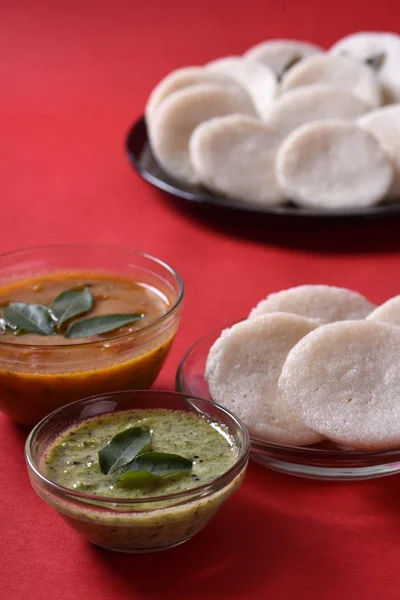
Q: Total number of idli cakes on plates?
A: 14